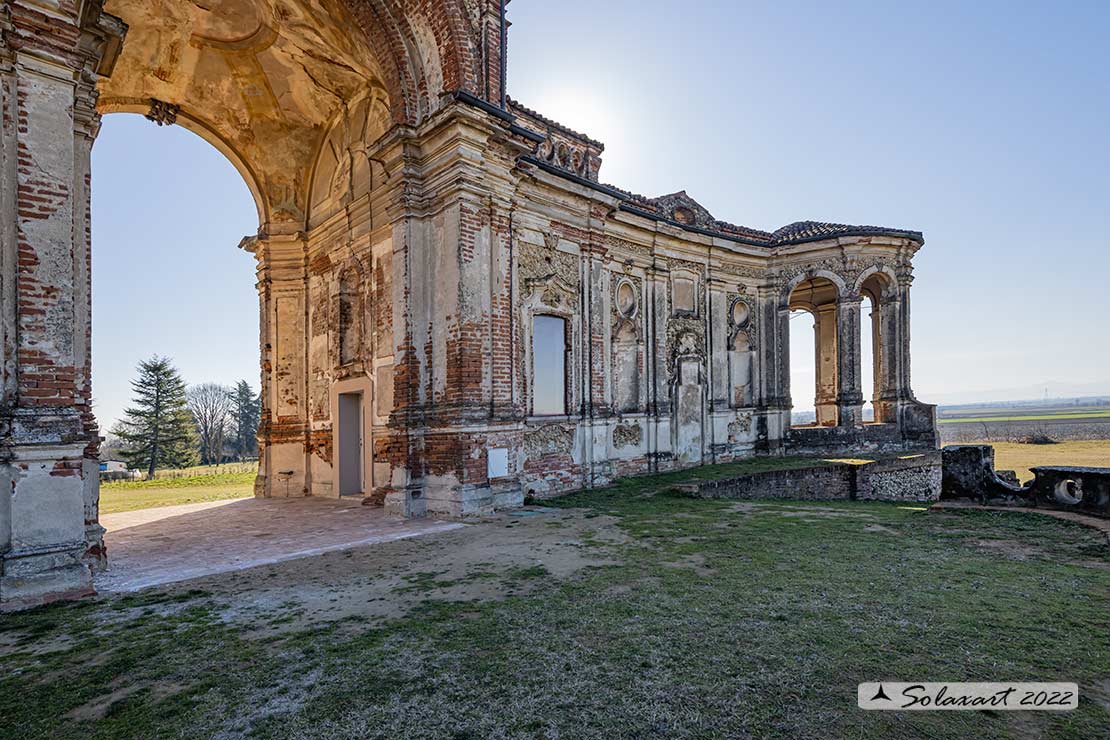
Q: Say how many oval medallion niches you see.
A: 2